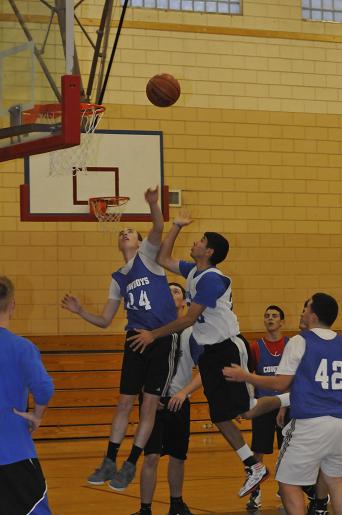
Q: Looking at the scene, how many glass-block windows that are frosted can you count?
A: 2